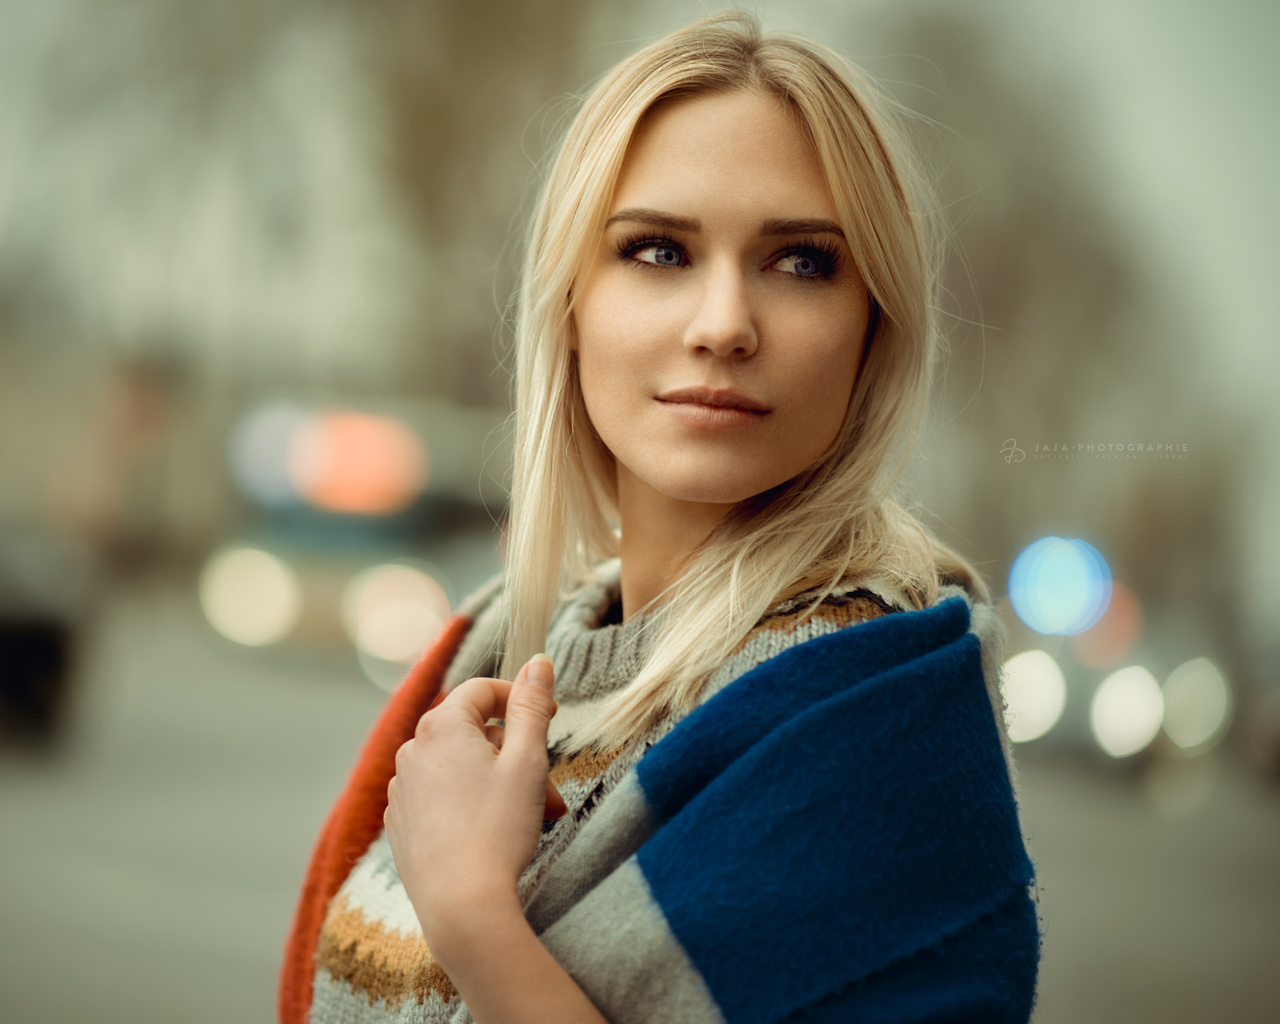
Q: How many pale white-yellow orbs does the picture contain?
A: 5